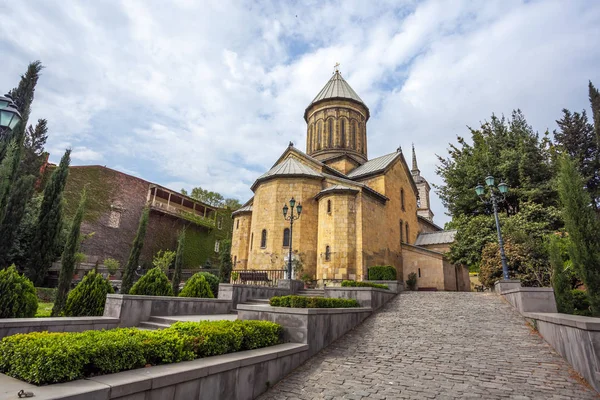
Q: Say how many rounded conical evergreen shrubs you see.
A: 4